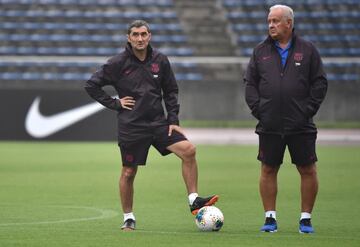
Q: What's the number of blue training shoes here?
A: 2